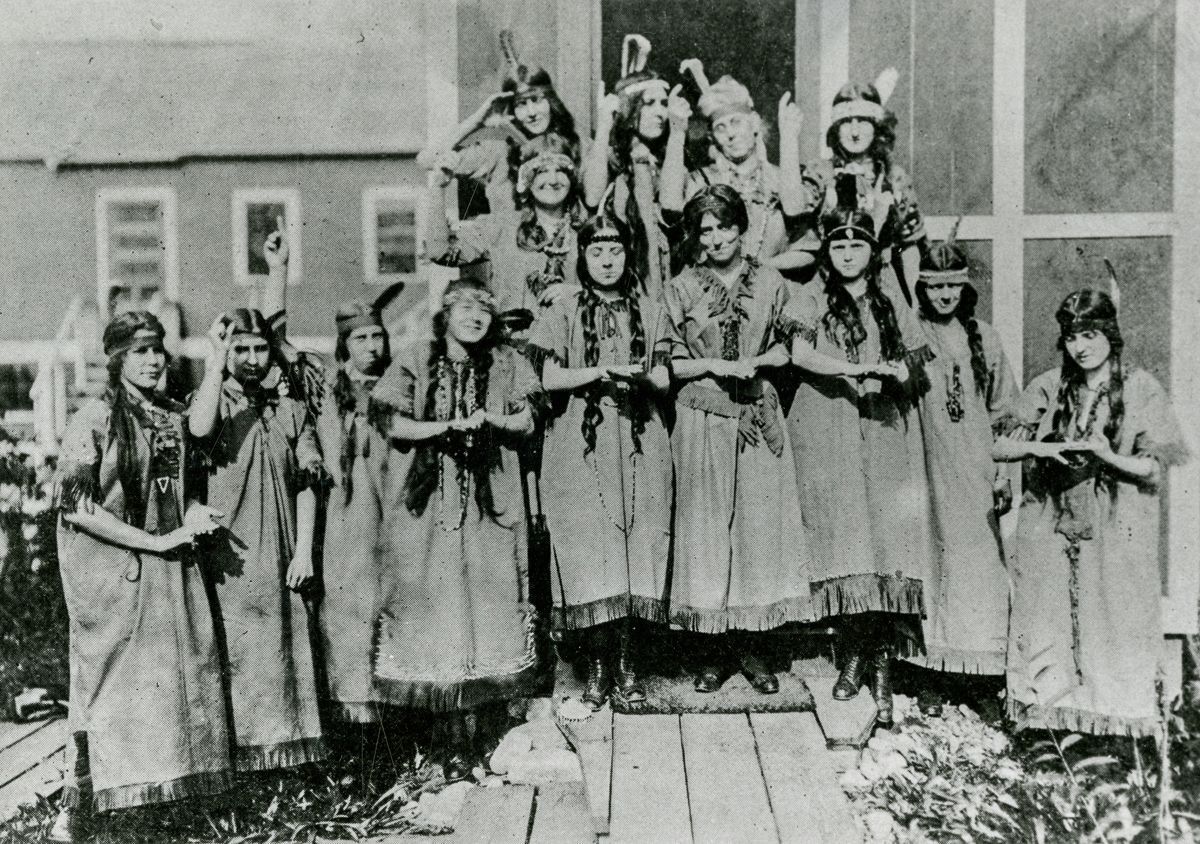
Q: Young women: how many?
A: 14